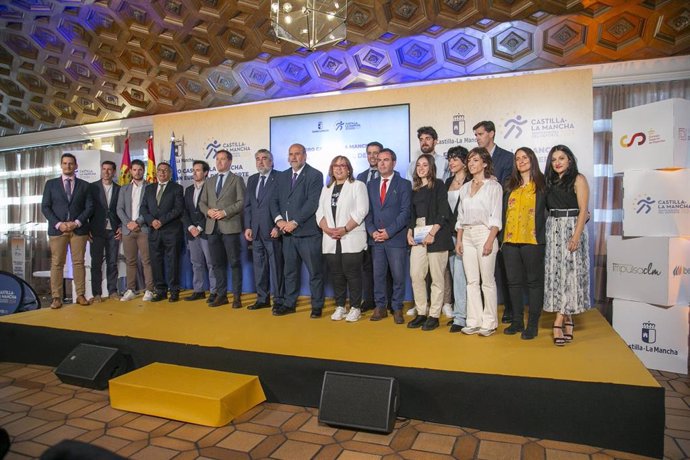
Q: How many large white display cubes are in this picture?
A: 4